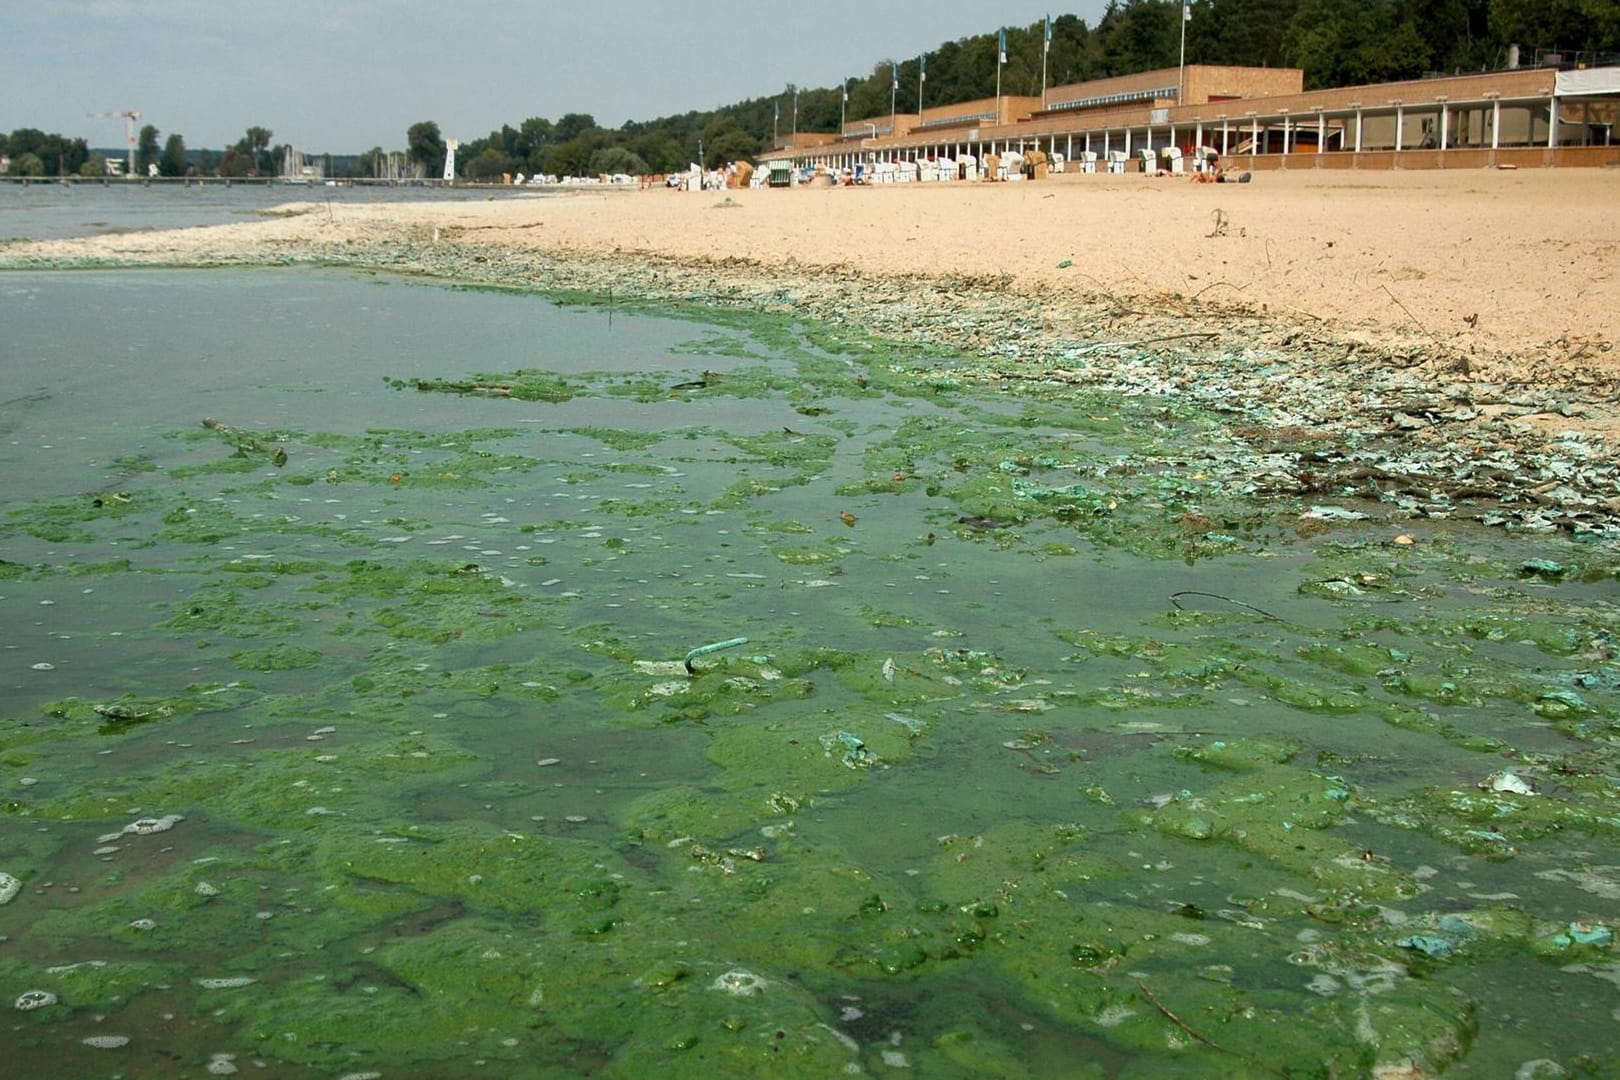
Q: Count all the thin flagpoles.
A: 8